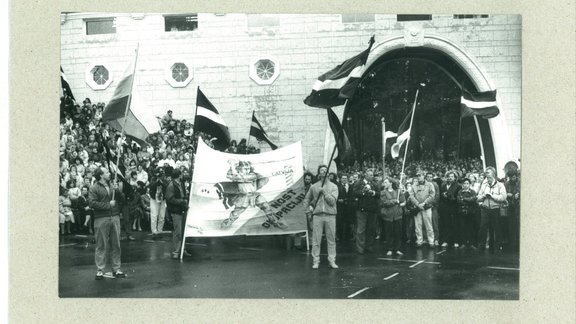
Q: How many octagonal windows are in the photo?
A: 3